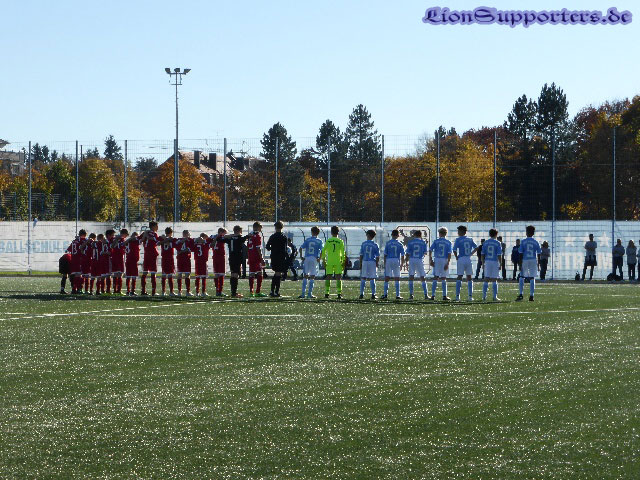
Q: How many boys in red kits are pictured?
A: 12